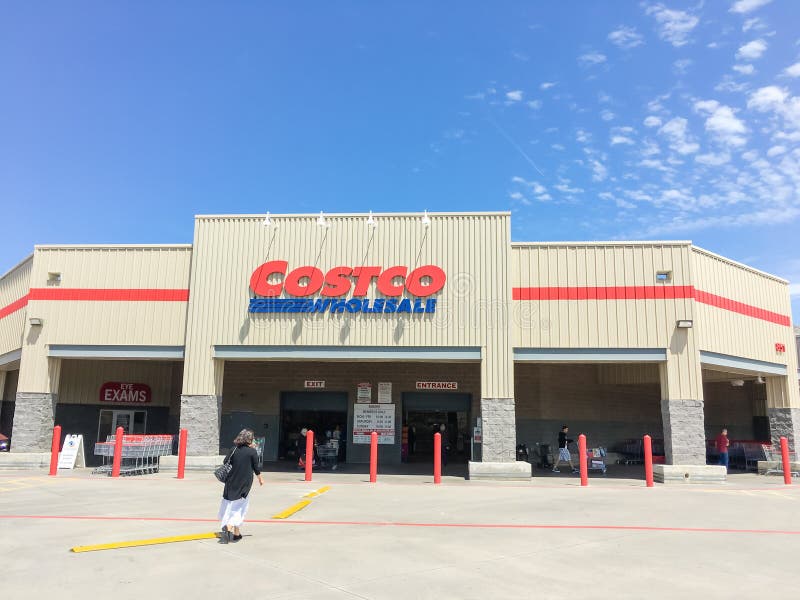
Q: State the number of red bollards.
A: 9